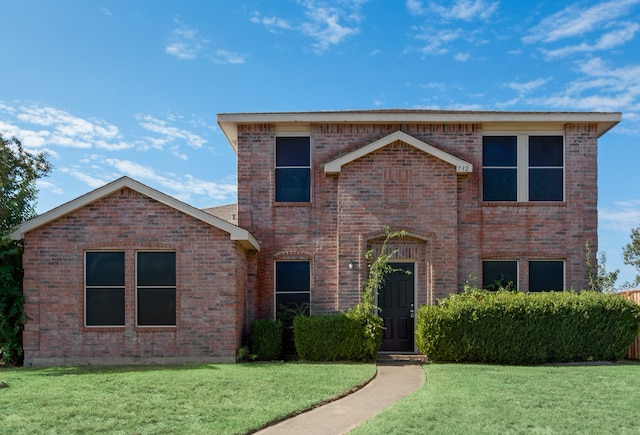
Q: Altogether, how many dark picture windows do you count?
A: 8